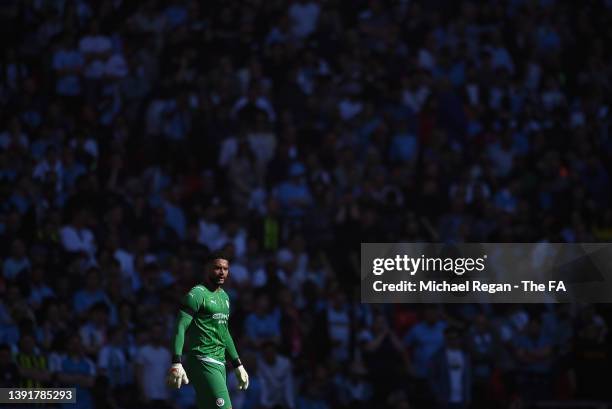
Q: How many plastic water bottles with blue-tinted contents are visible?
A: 0